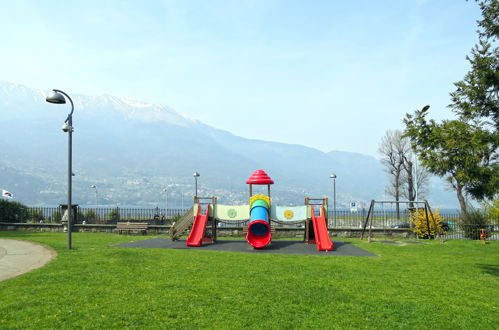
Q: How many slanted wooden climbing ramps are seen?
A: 1